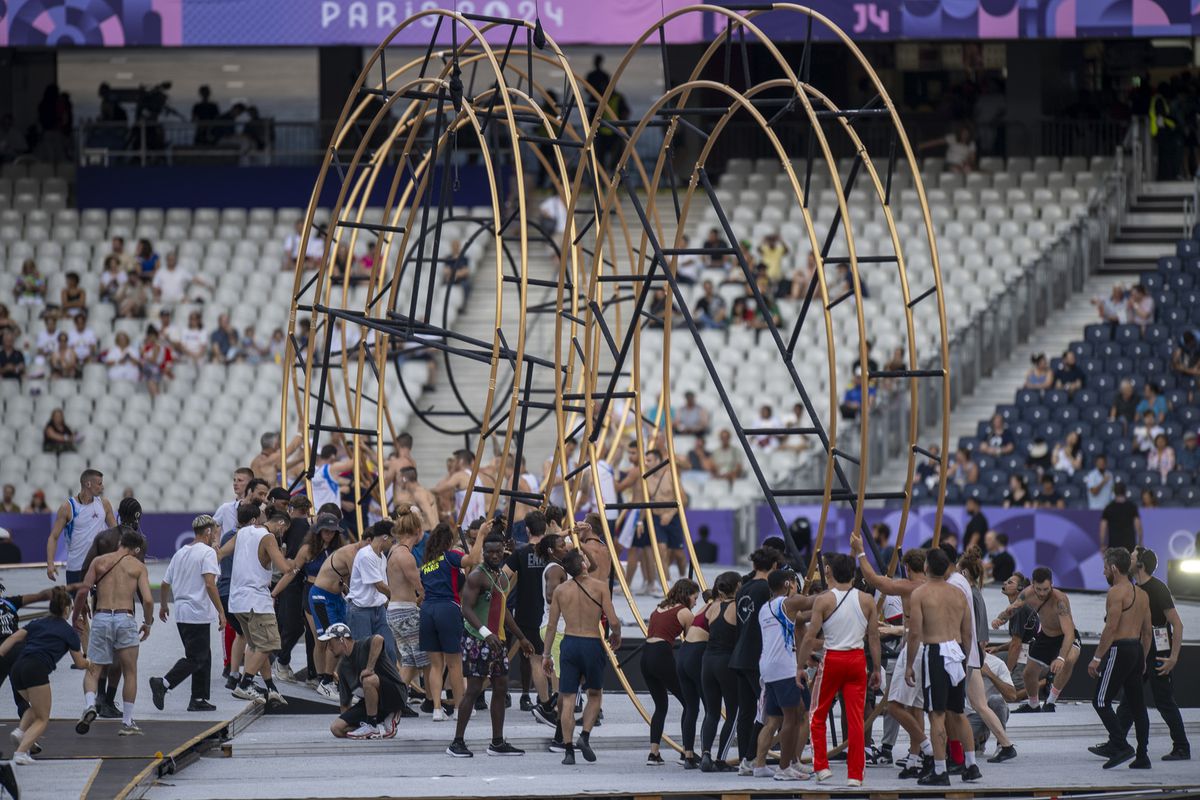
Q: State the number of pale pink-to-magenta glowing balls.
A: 0